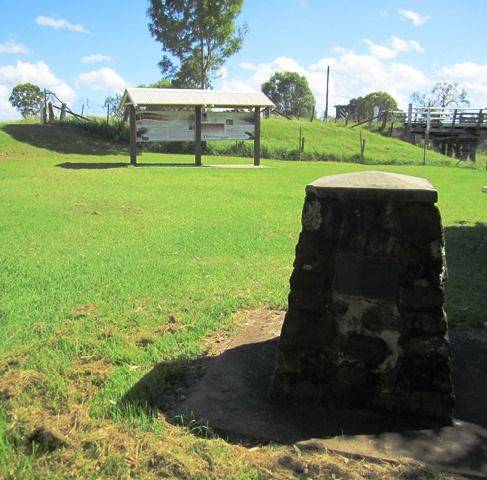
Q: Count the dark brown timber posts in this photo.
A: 3